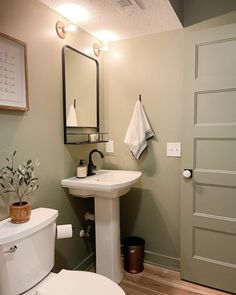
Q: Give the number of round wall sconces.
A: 2